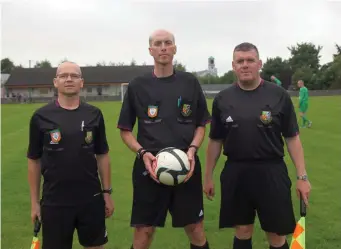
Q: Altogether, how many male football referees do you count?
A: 3